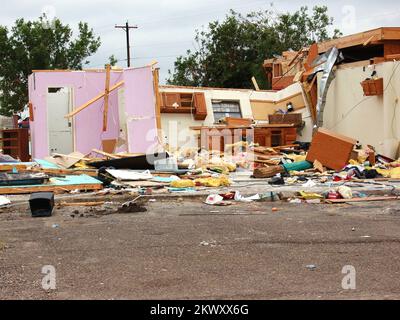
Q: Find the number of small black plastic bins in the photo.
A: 1